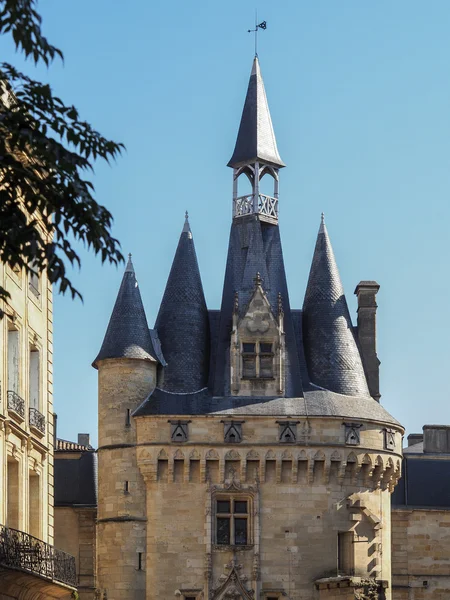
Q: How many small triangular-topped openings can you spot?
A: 5